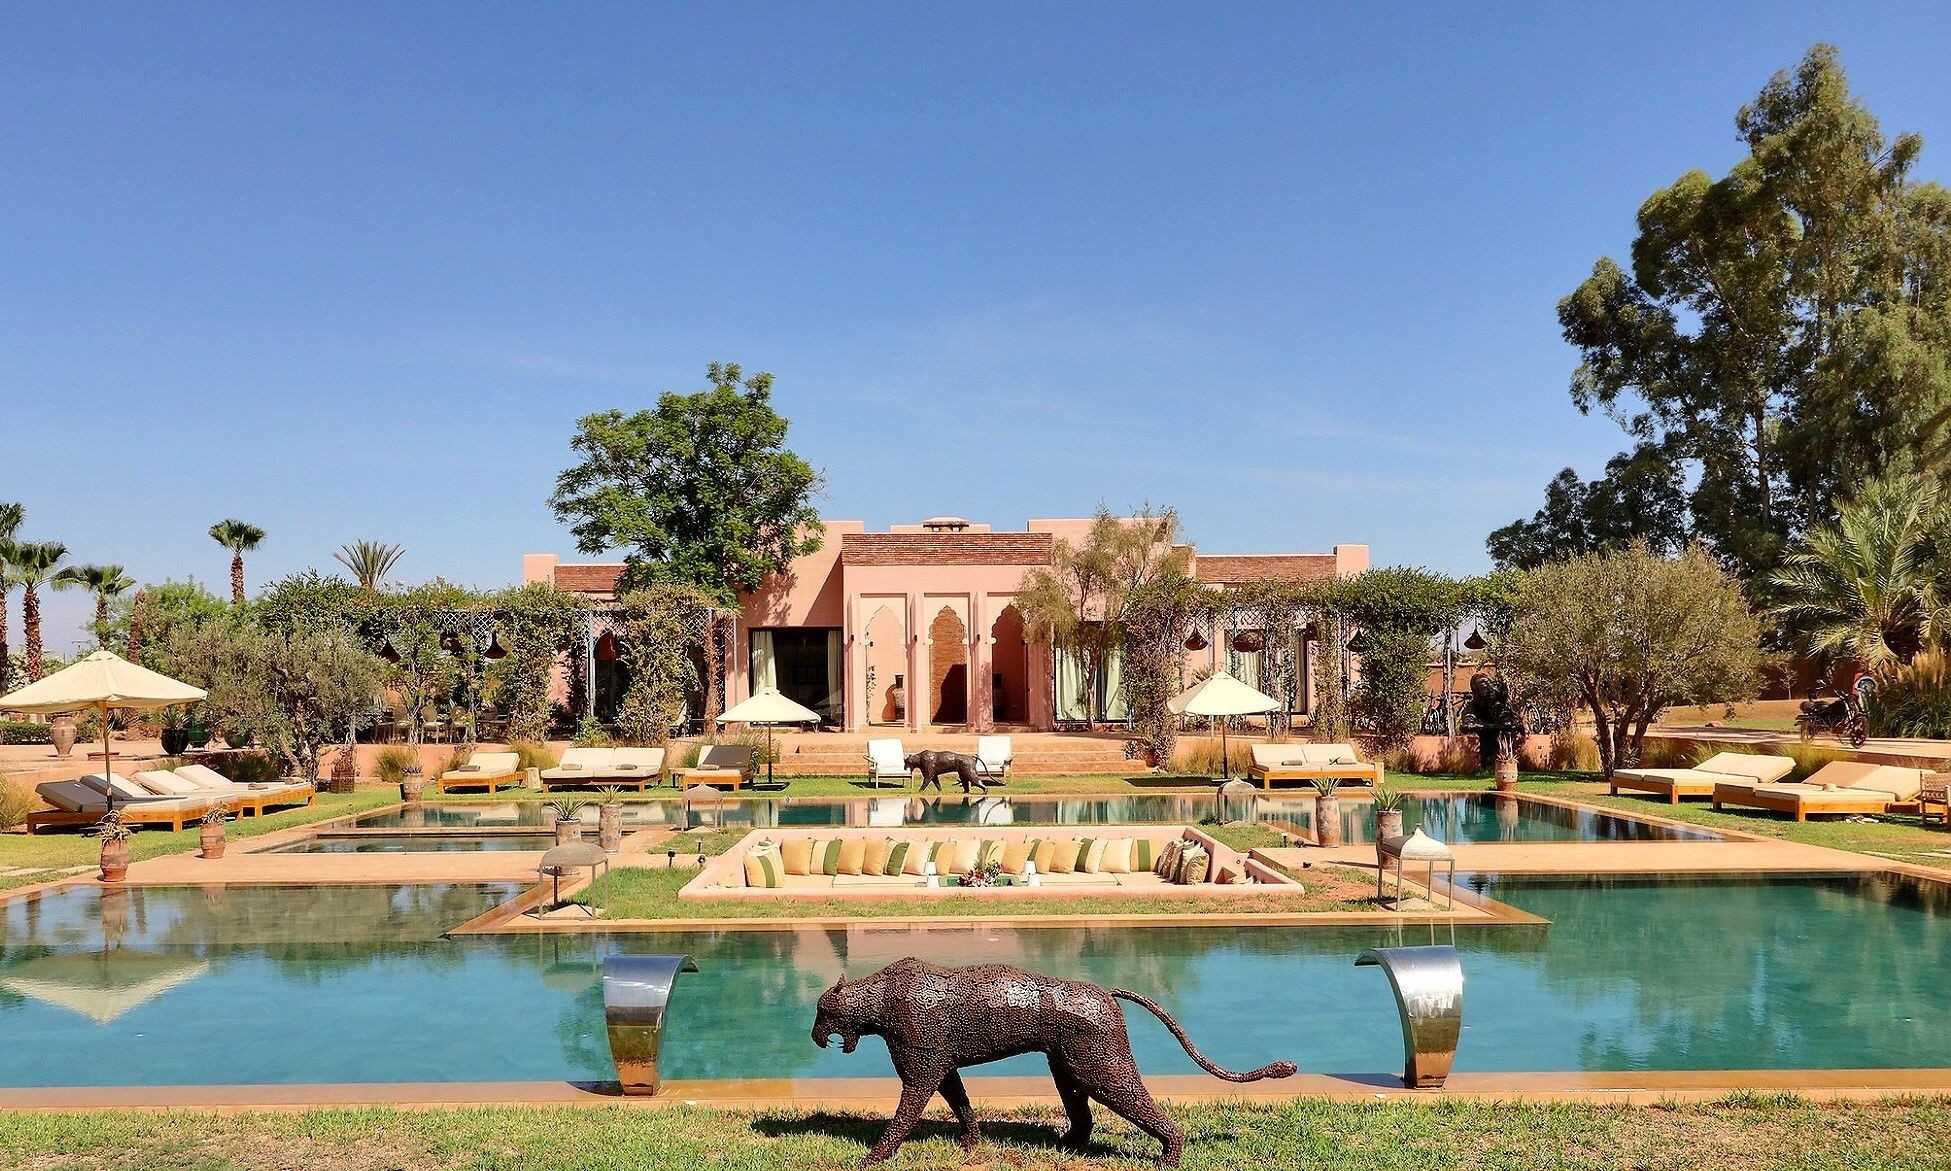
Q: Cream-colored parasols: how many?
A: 3